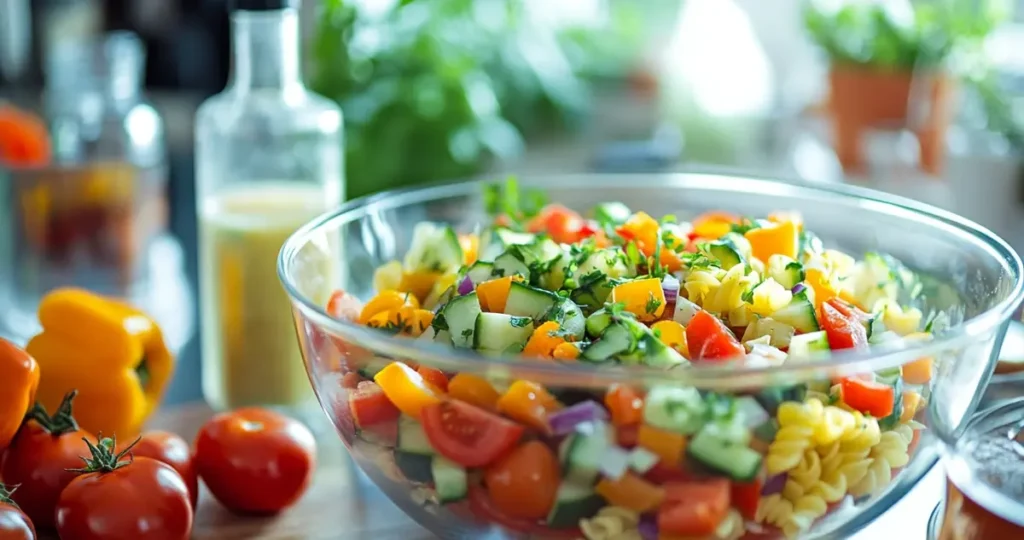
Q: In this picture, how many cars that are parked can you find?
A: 0